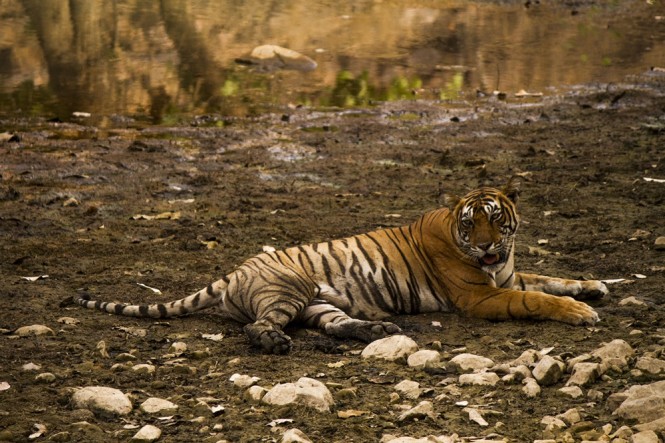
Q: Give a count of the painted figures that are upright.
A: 0